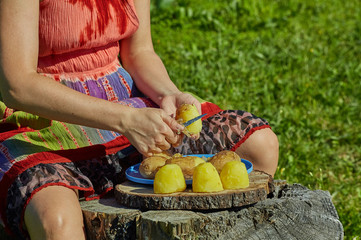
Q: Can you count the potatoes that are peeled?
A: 3